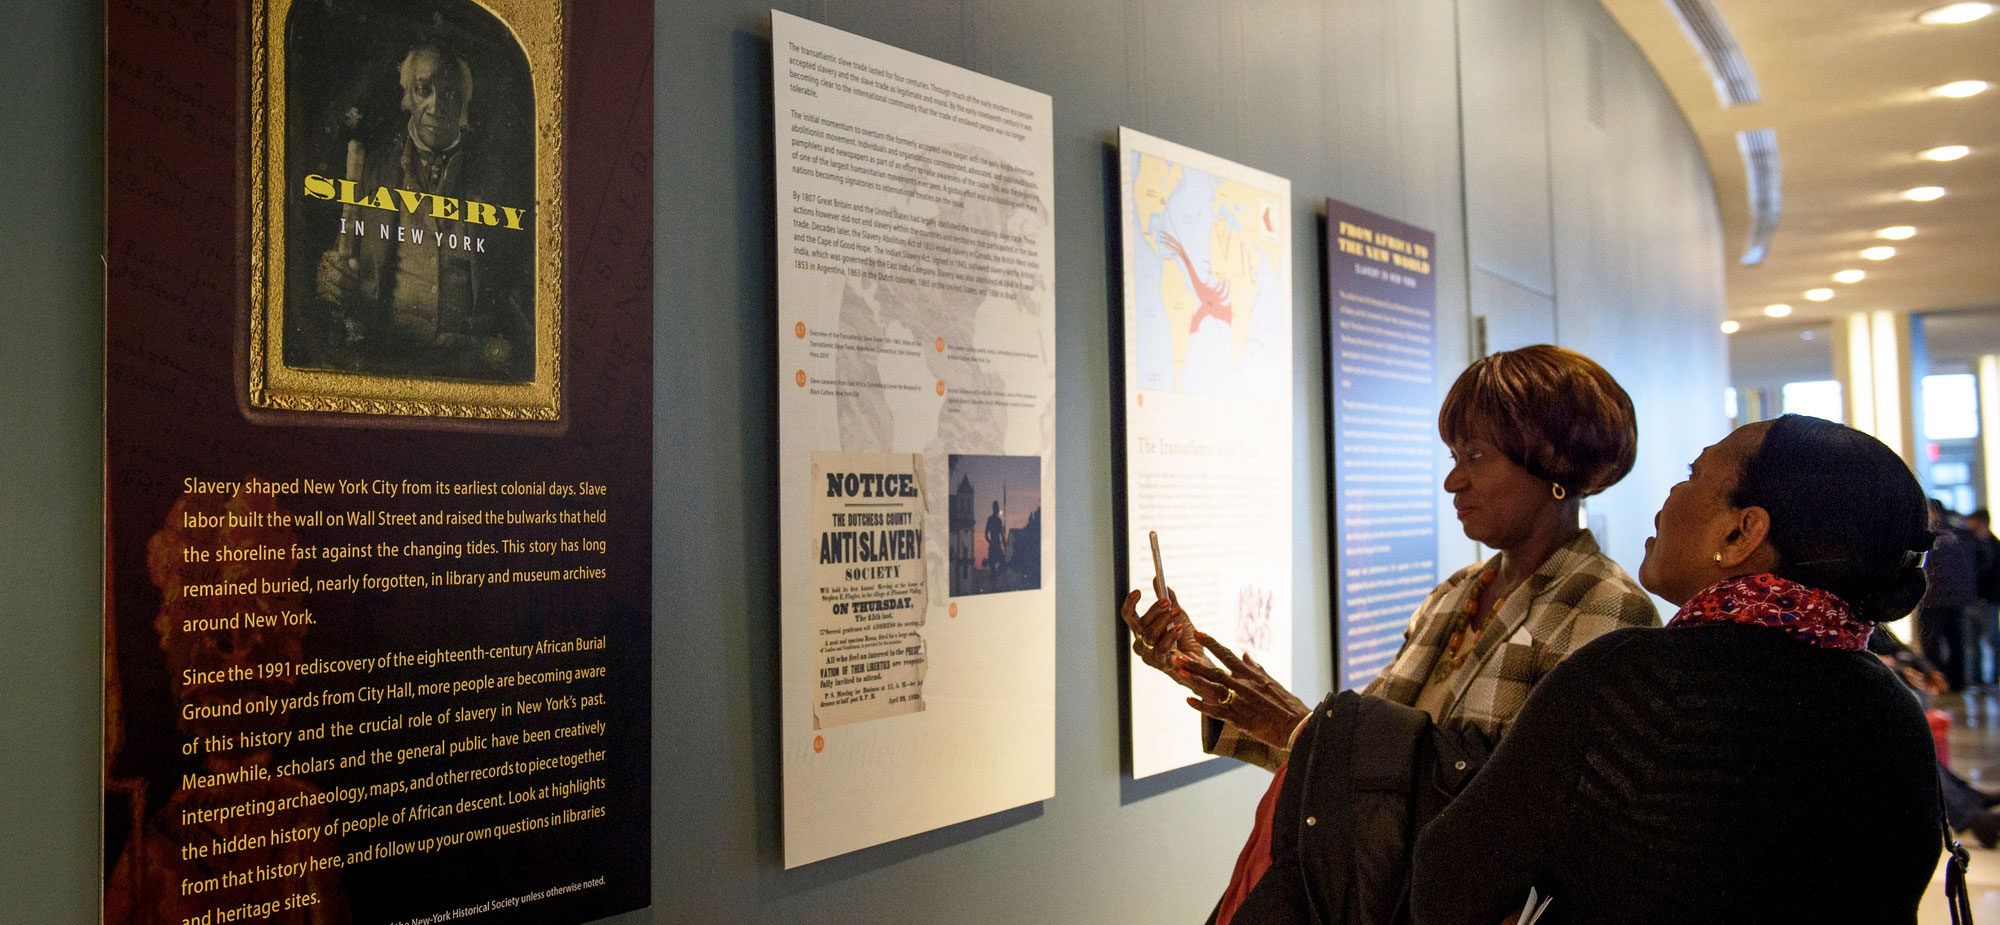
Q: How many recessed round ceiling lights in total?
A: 10